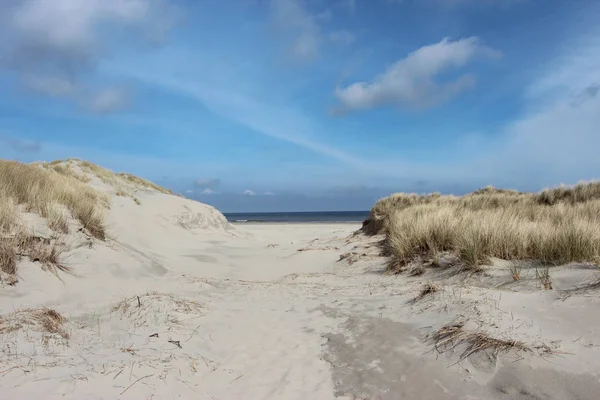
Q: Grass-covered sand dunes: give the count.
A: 2